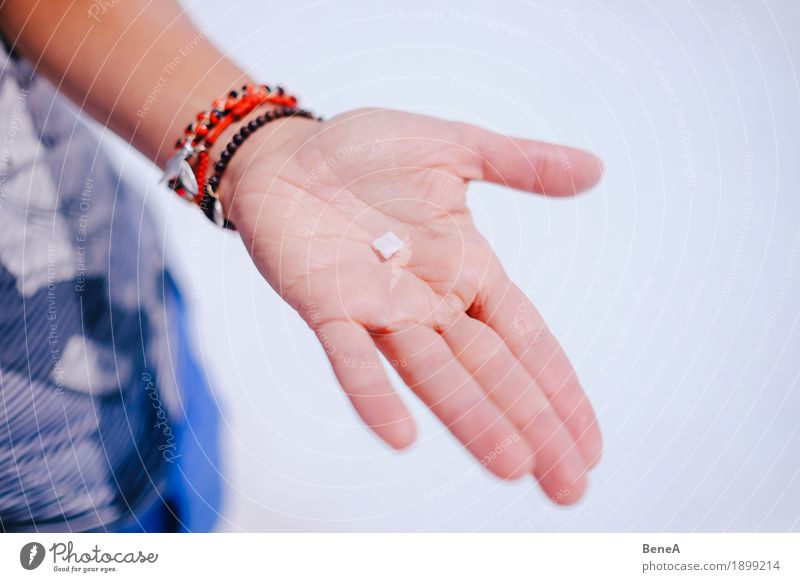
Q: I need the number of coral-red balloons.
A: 0